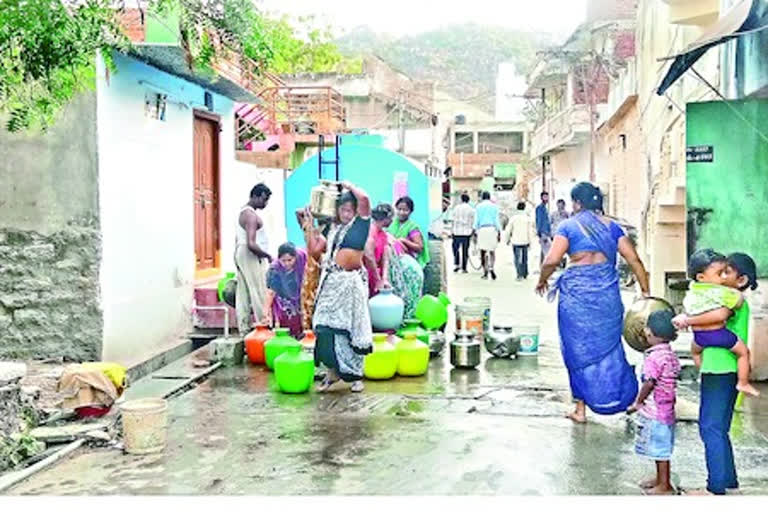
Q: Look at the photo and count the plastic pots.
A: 10